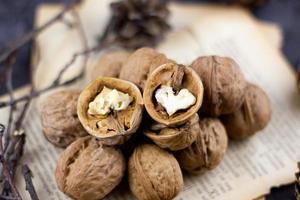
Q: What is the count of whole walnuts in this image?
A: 8